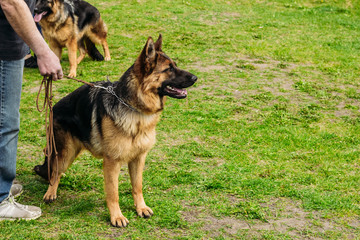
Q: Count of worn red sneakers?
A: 0